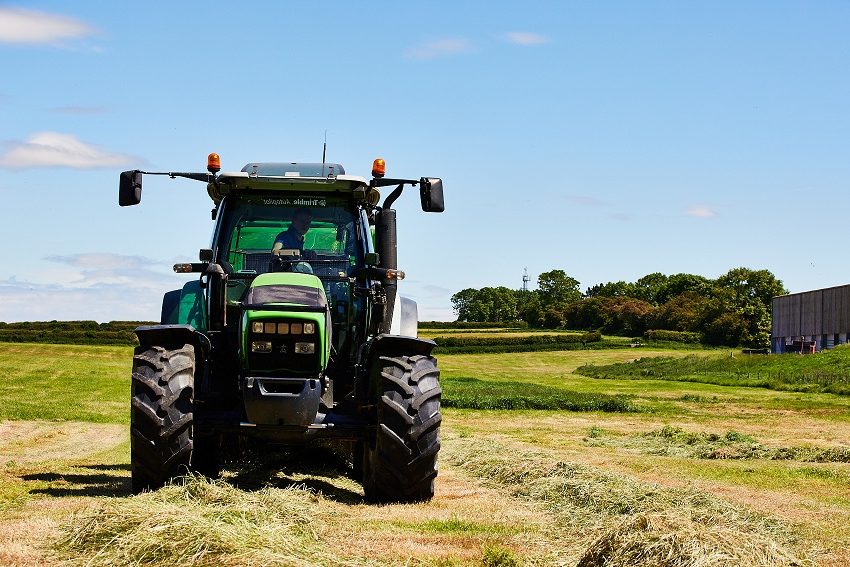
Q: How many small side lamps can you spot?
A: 2